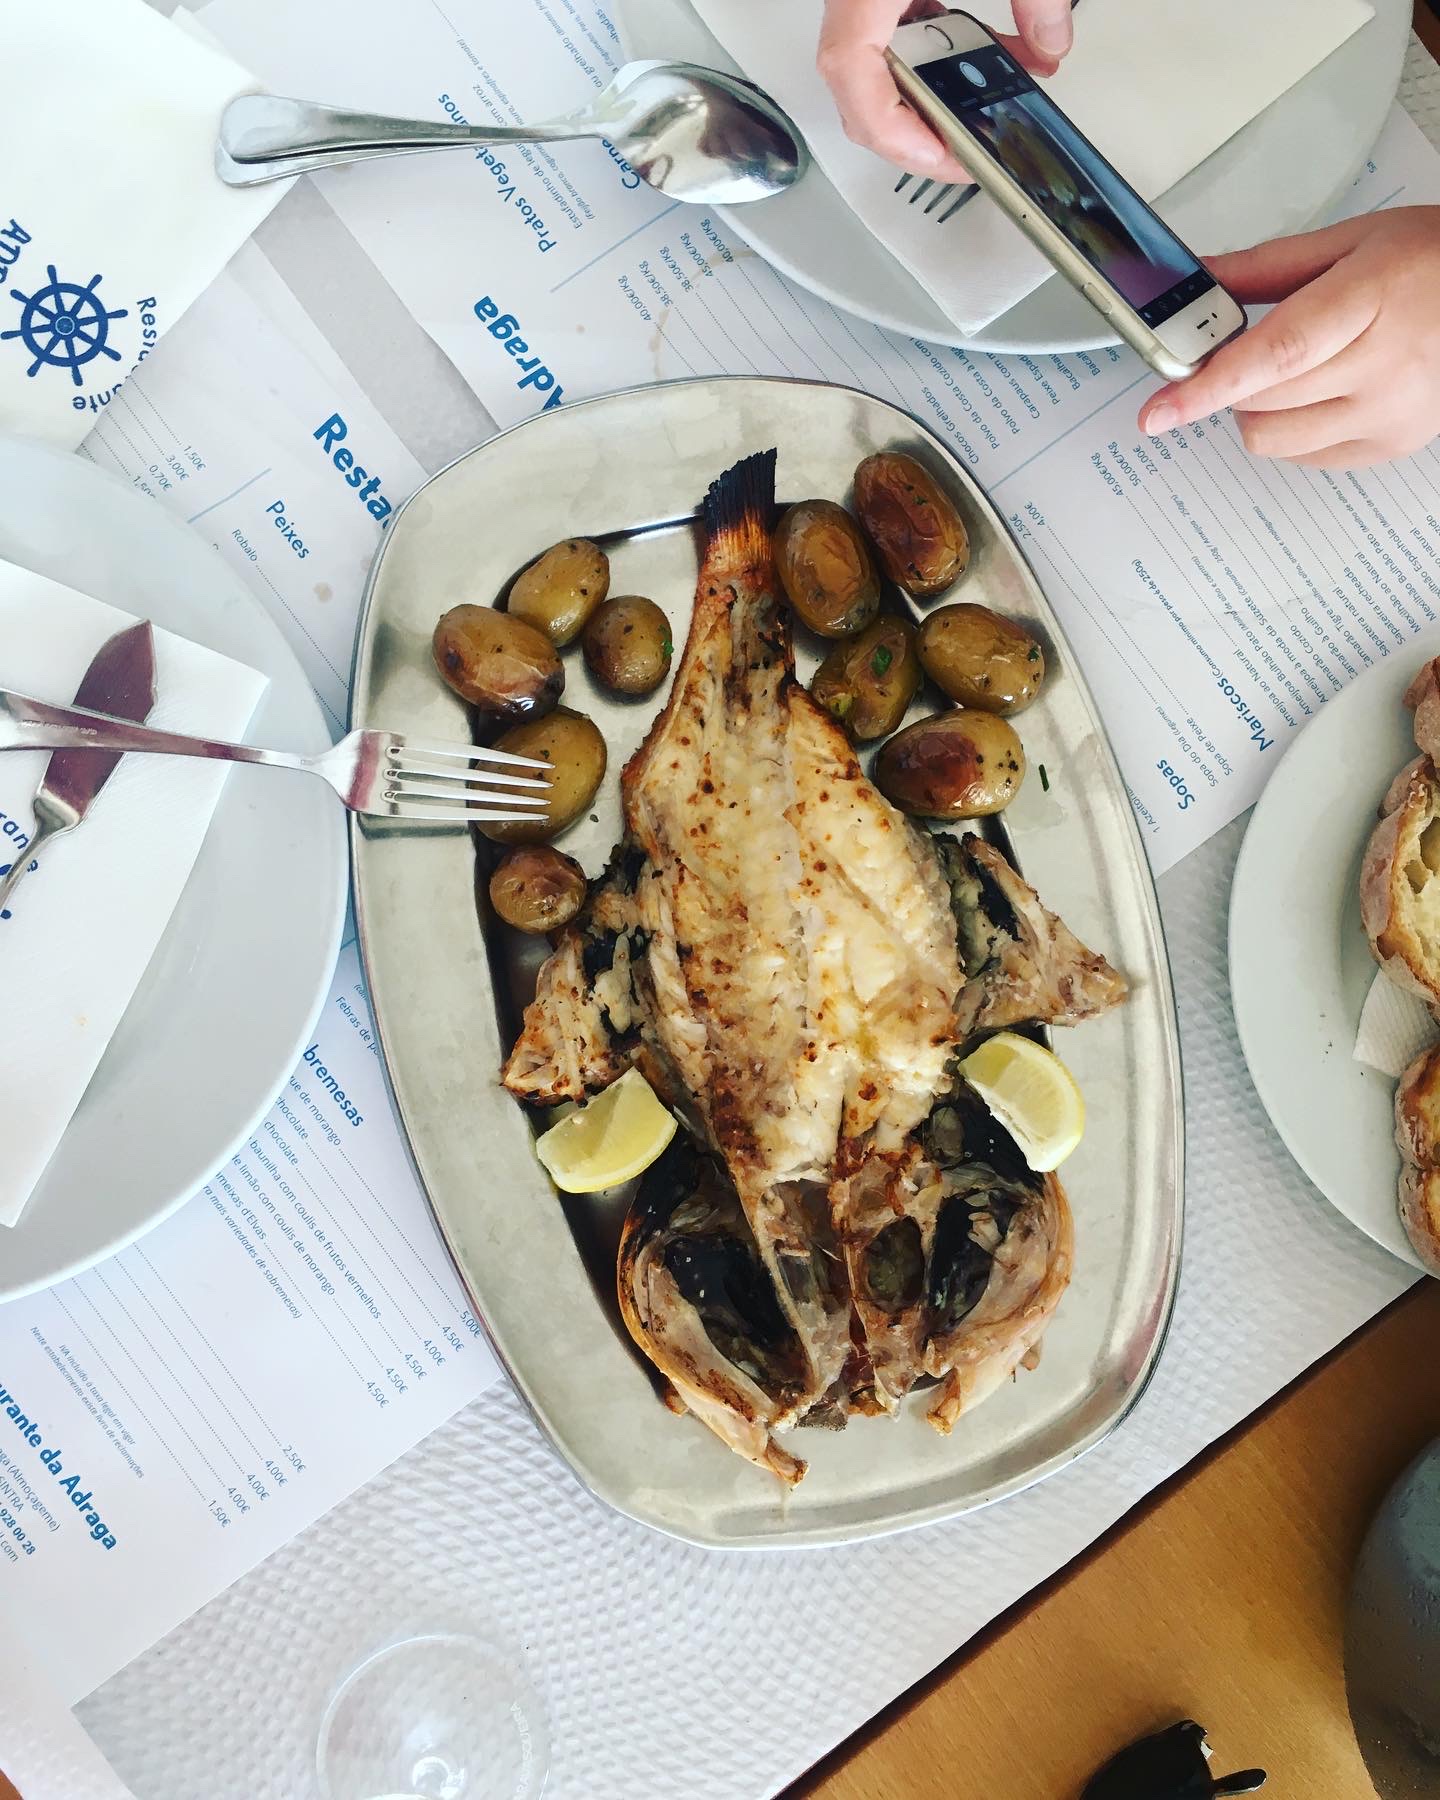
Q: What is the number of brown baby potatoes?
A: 10